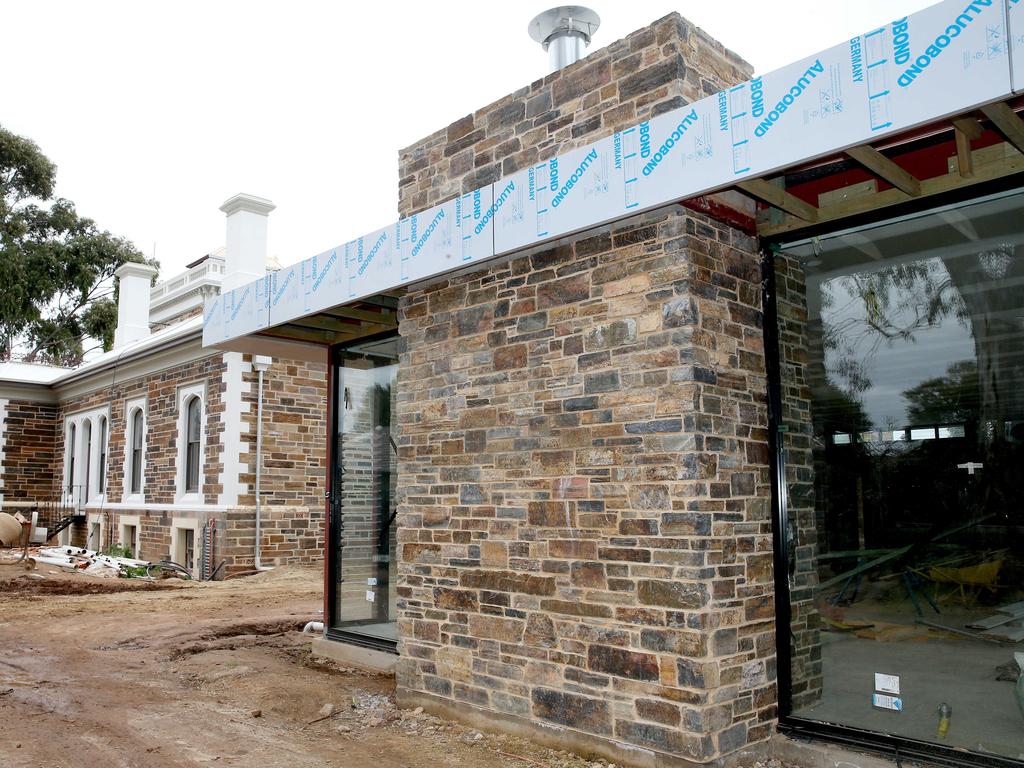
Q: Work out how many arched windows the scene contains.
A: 5